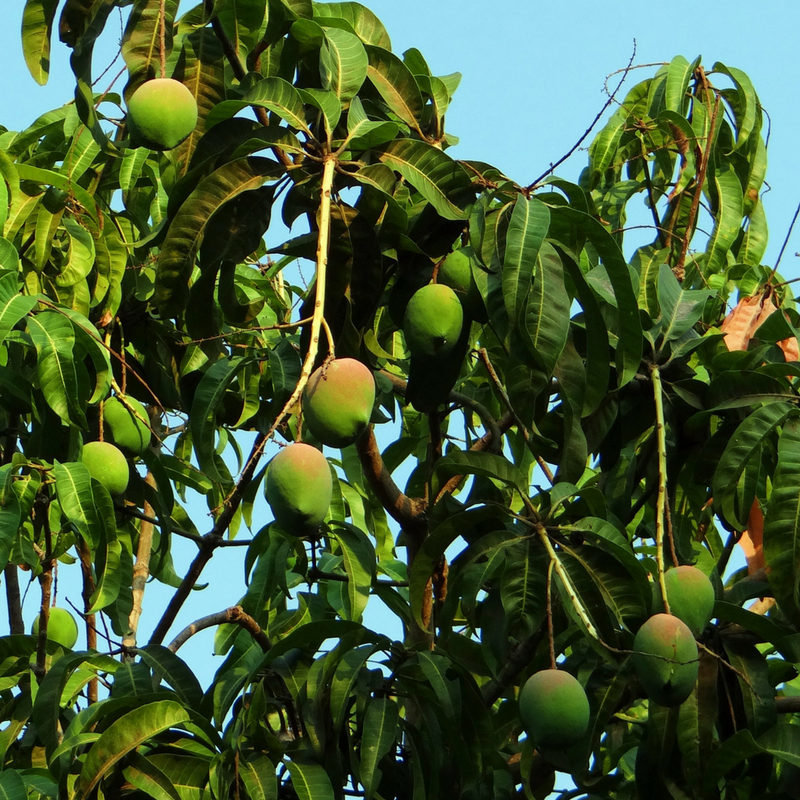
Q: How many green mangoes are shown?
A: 11